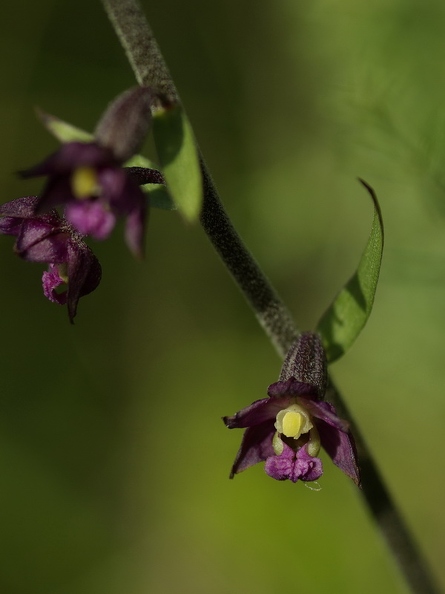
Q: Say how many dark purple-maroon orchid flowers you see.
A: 3